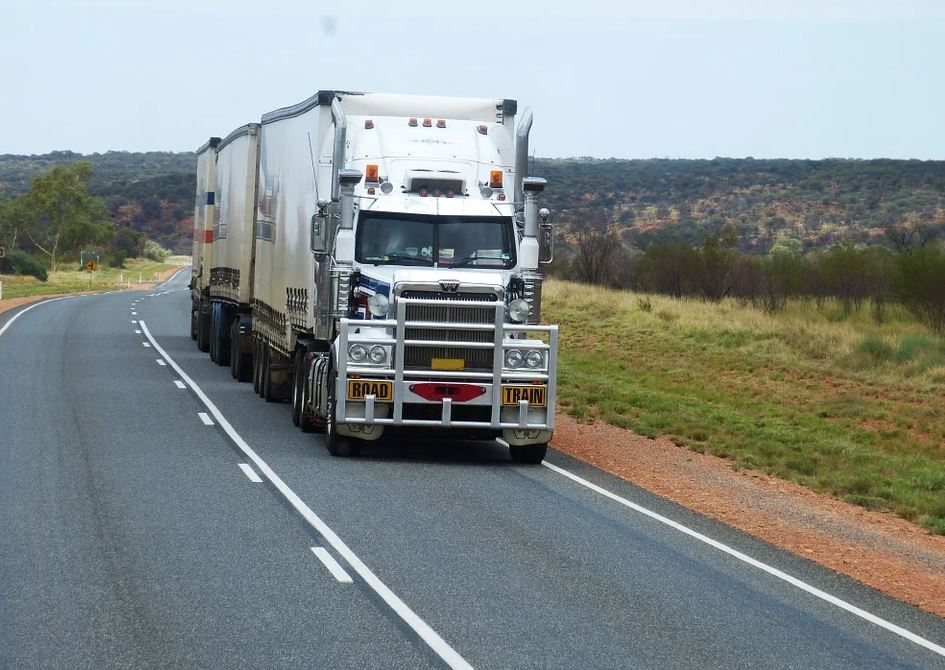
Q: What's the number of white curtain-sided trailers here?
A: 3